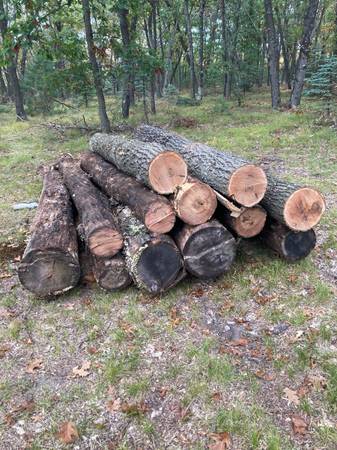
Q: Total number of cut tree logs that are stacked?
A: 12